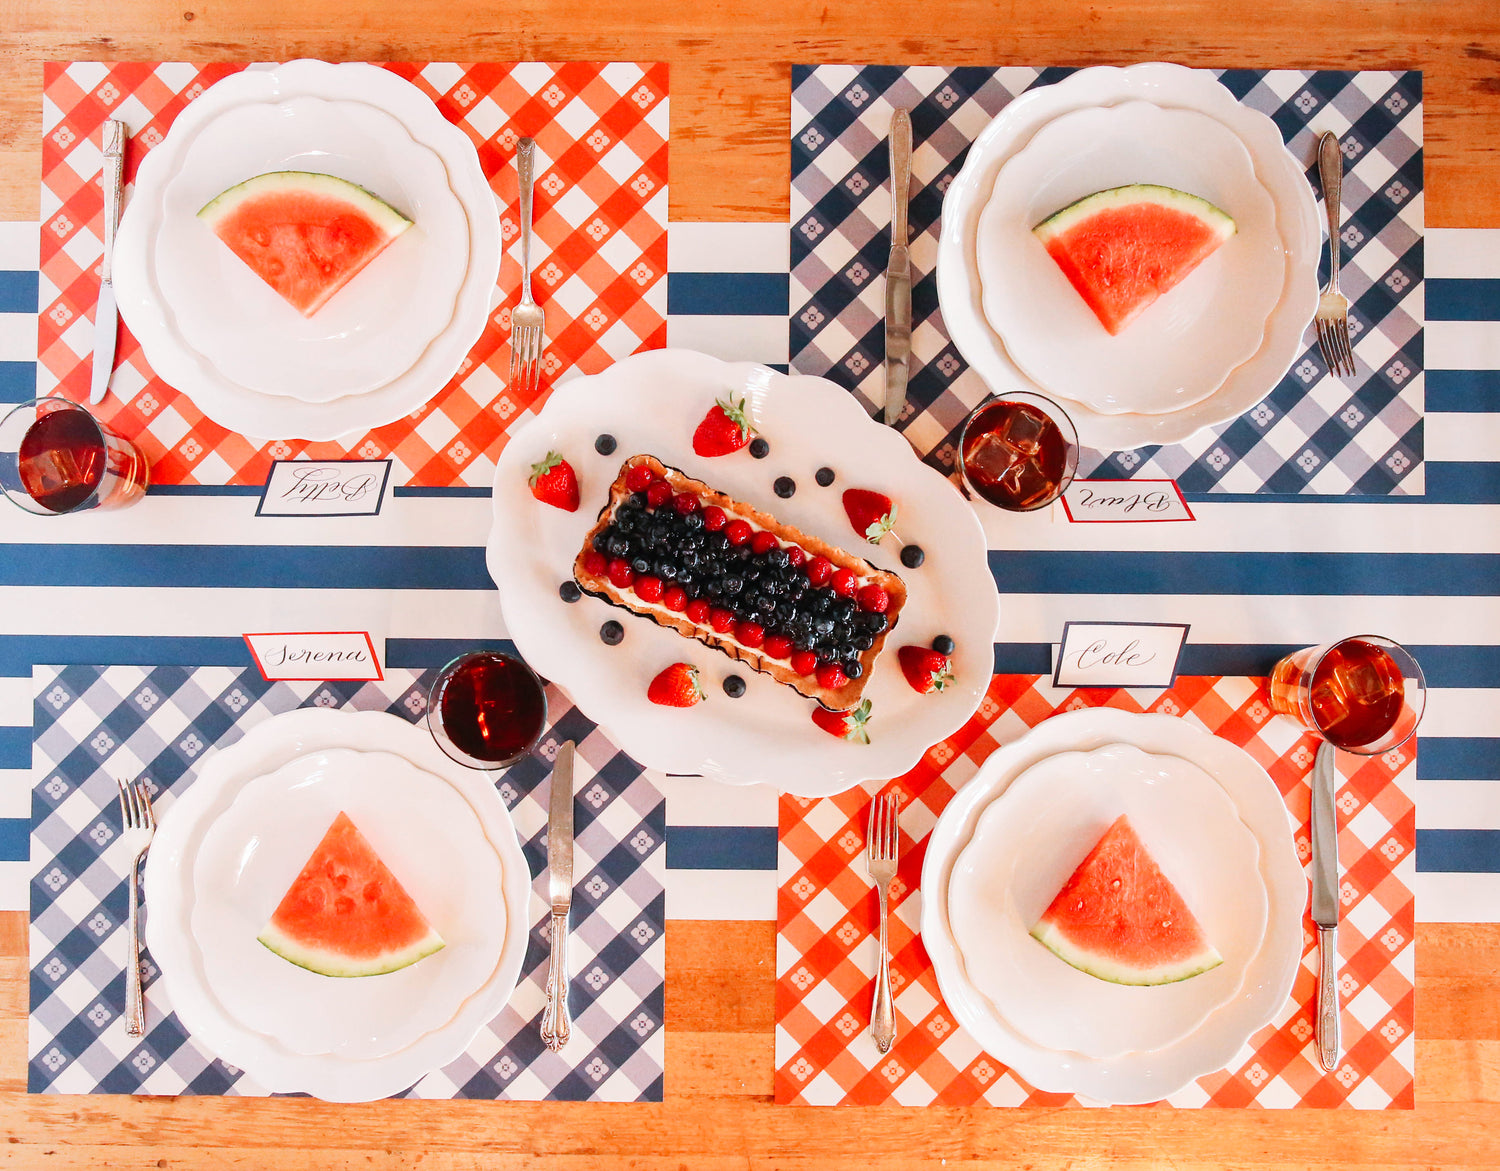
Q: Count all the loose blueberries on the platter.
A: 9